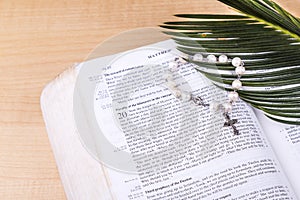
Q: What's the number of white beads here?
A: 15